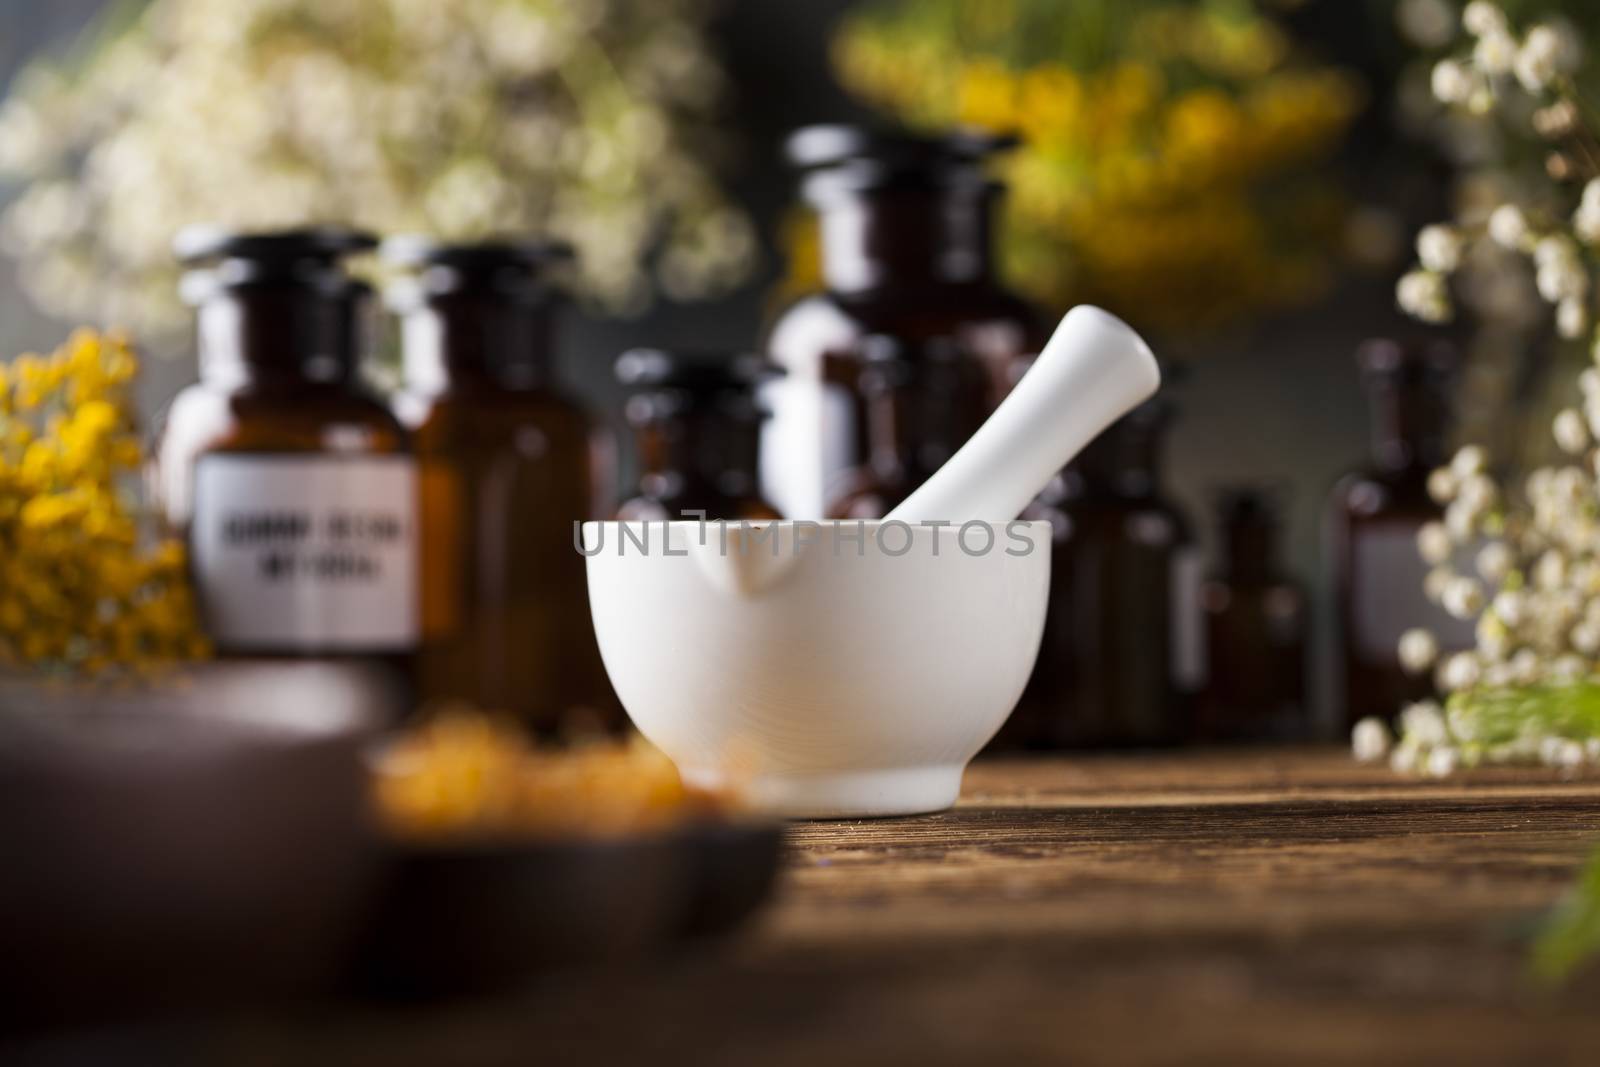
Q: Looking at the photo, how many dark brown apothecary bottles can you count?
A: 8